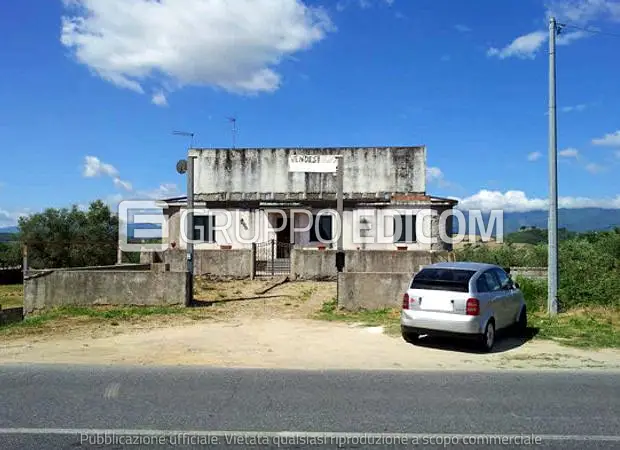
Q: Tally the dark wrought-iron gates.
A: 1